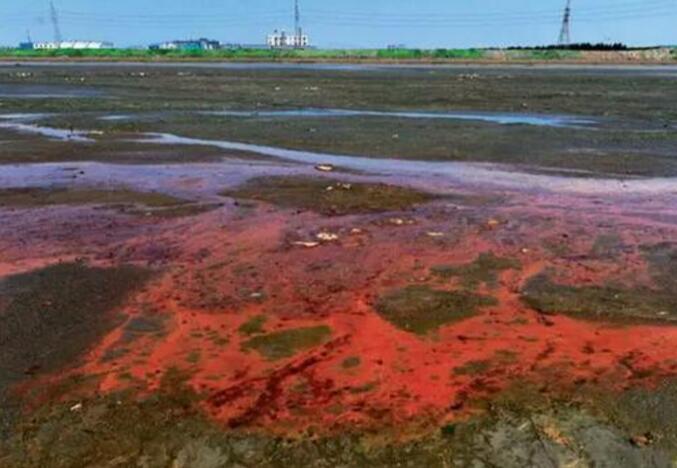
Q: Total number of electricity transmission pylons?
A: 3